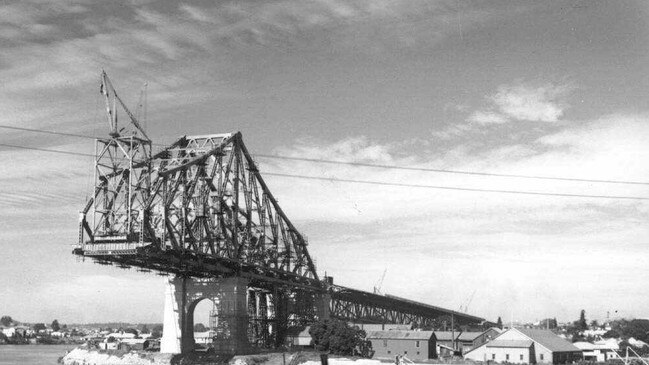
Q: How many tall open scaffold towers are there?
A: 1